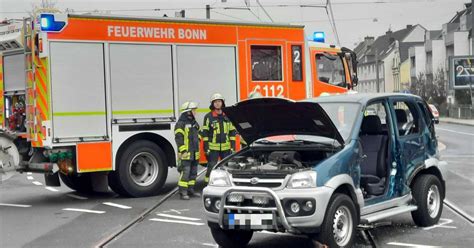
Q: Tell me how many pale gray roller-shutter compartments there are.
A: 3